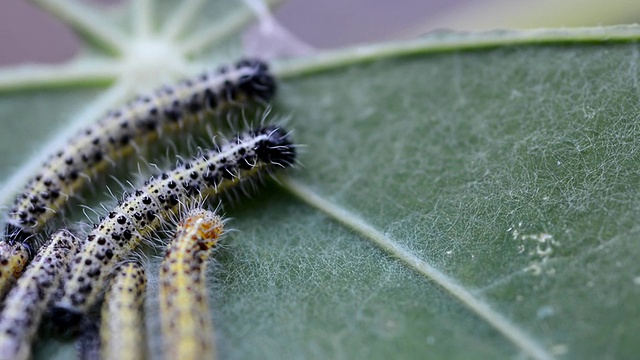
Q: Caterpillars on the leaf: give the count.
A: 6